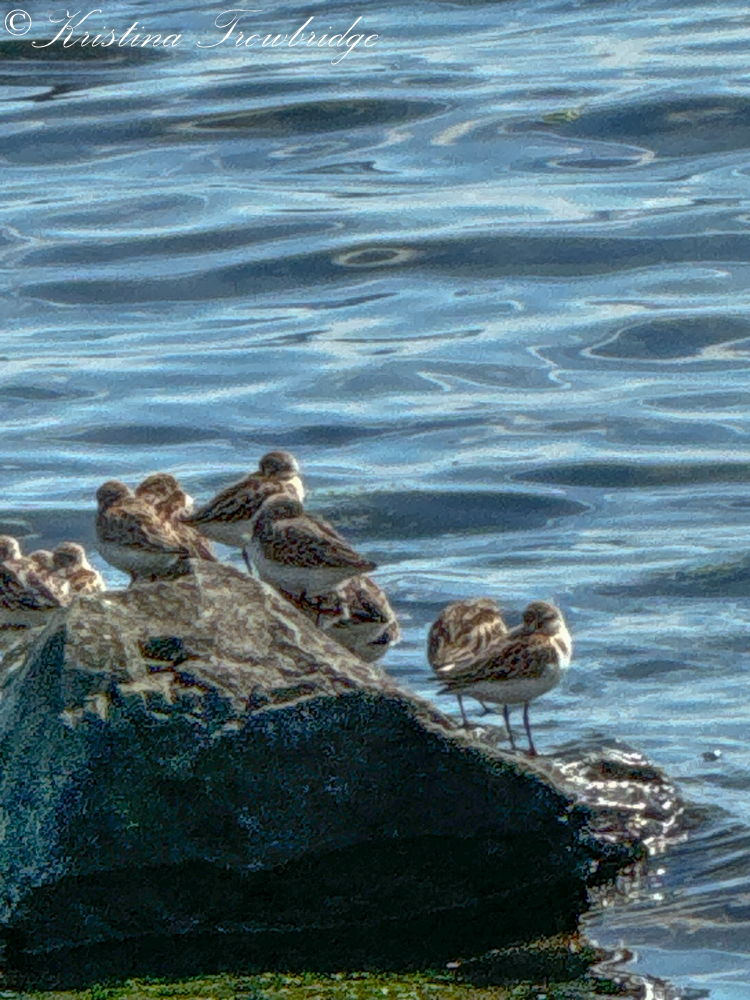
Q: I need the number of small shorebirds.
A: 10